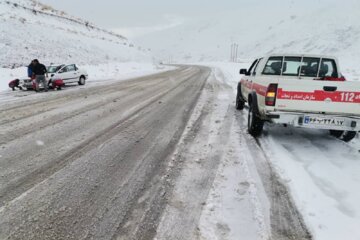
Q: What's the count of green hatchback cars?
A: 0